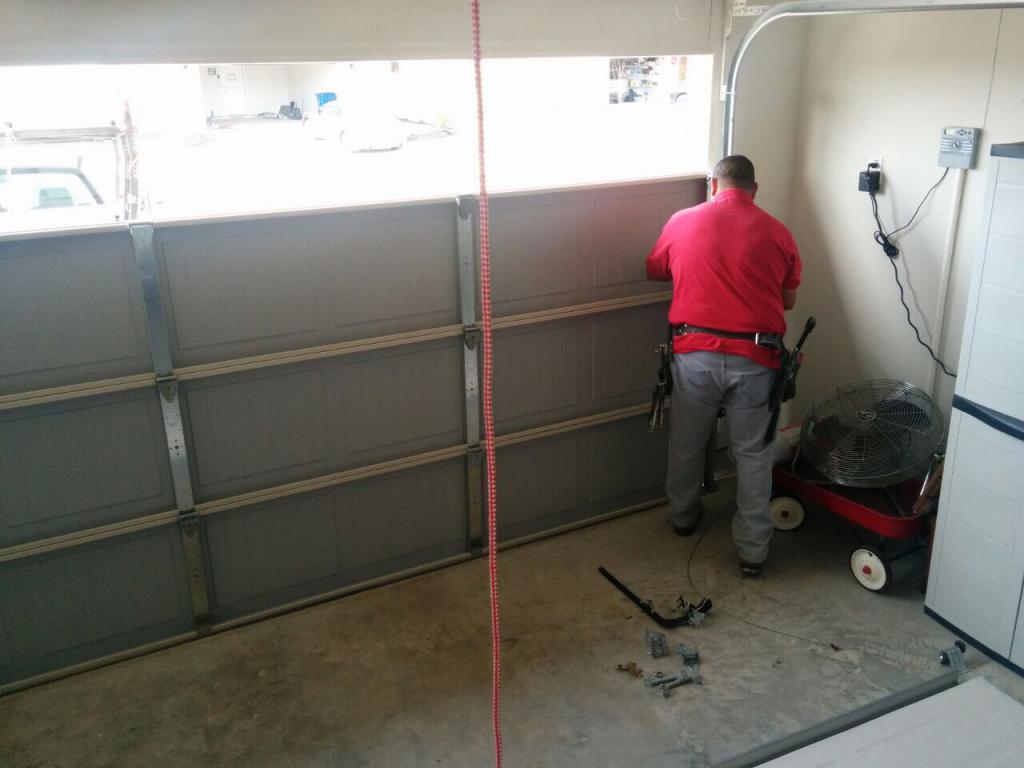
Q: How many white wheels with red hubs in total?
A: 2